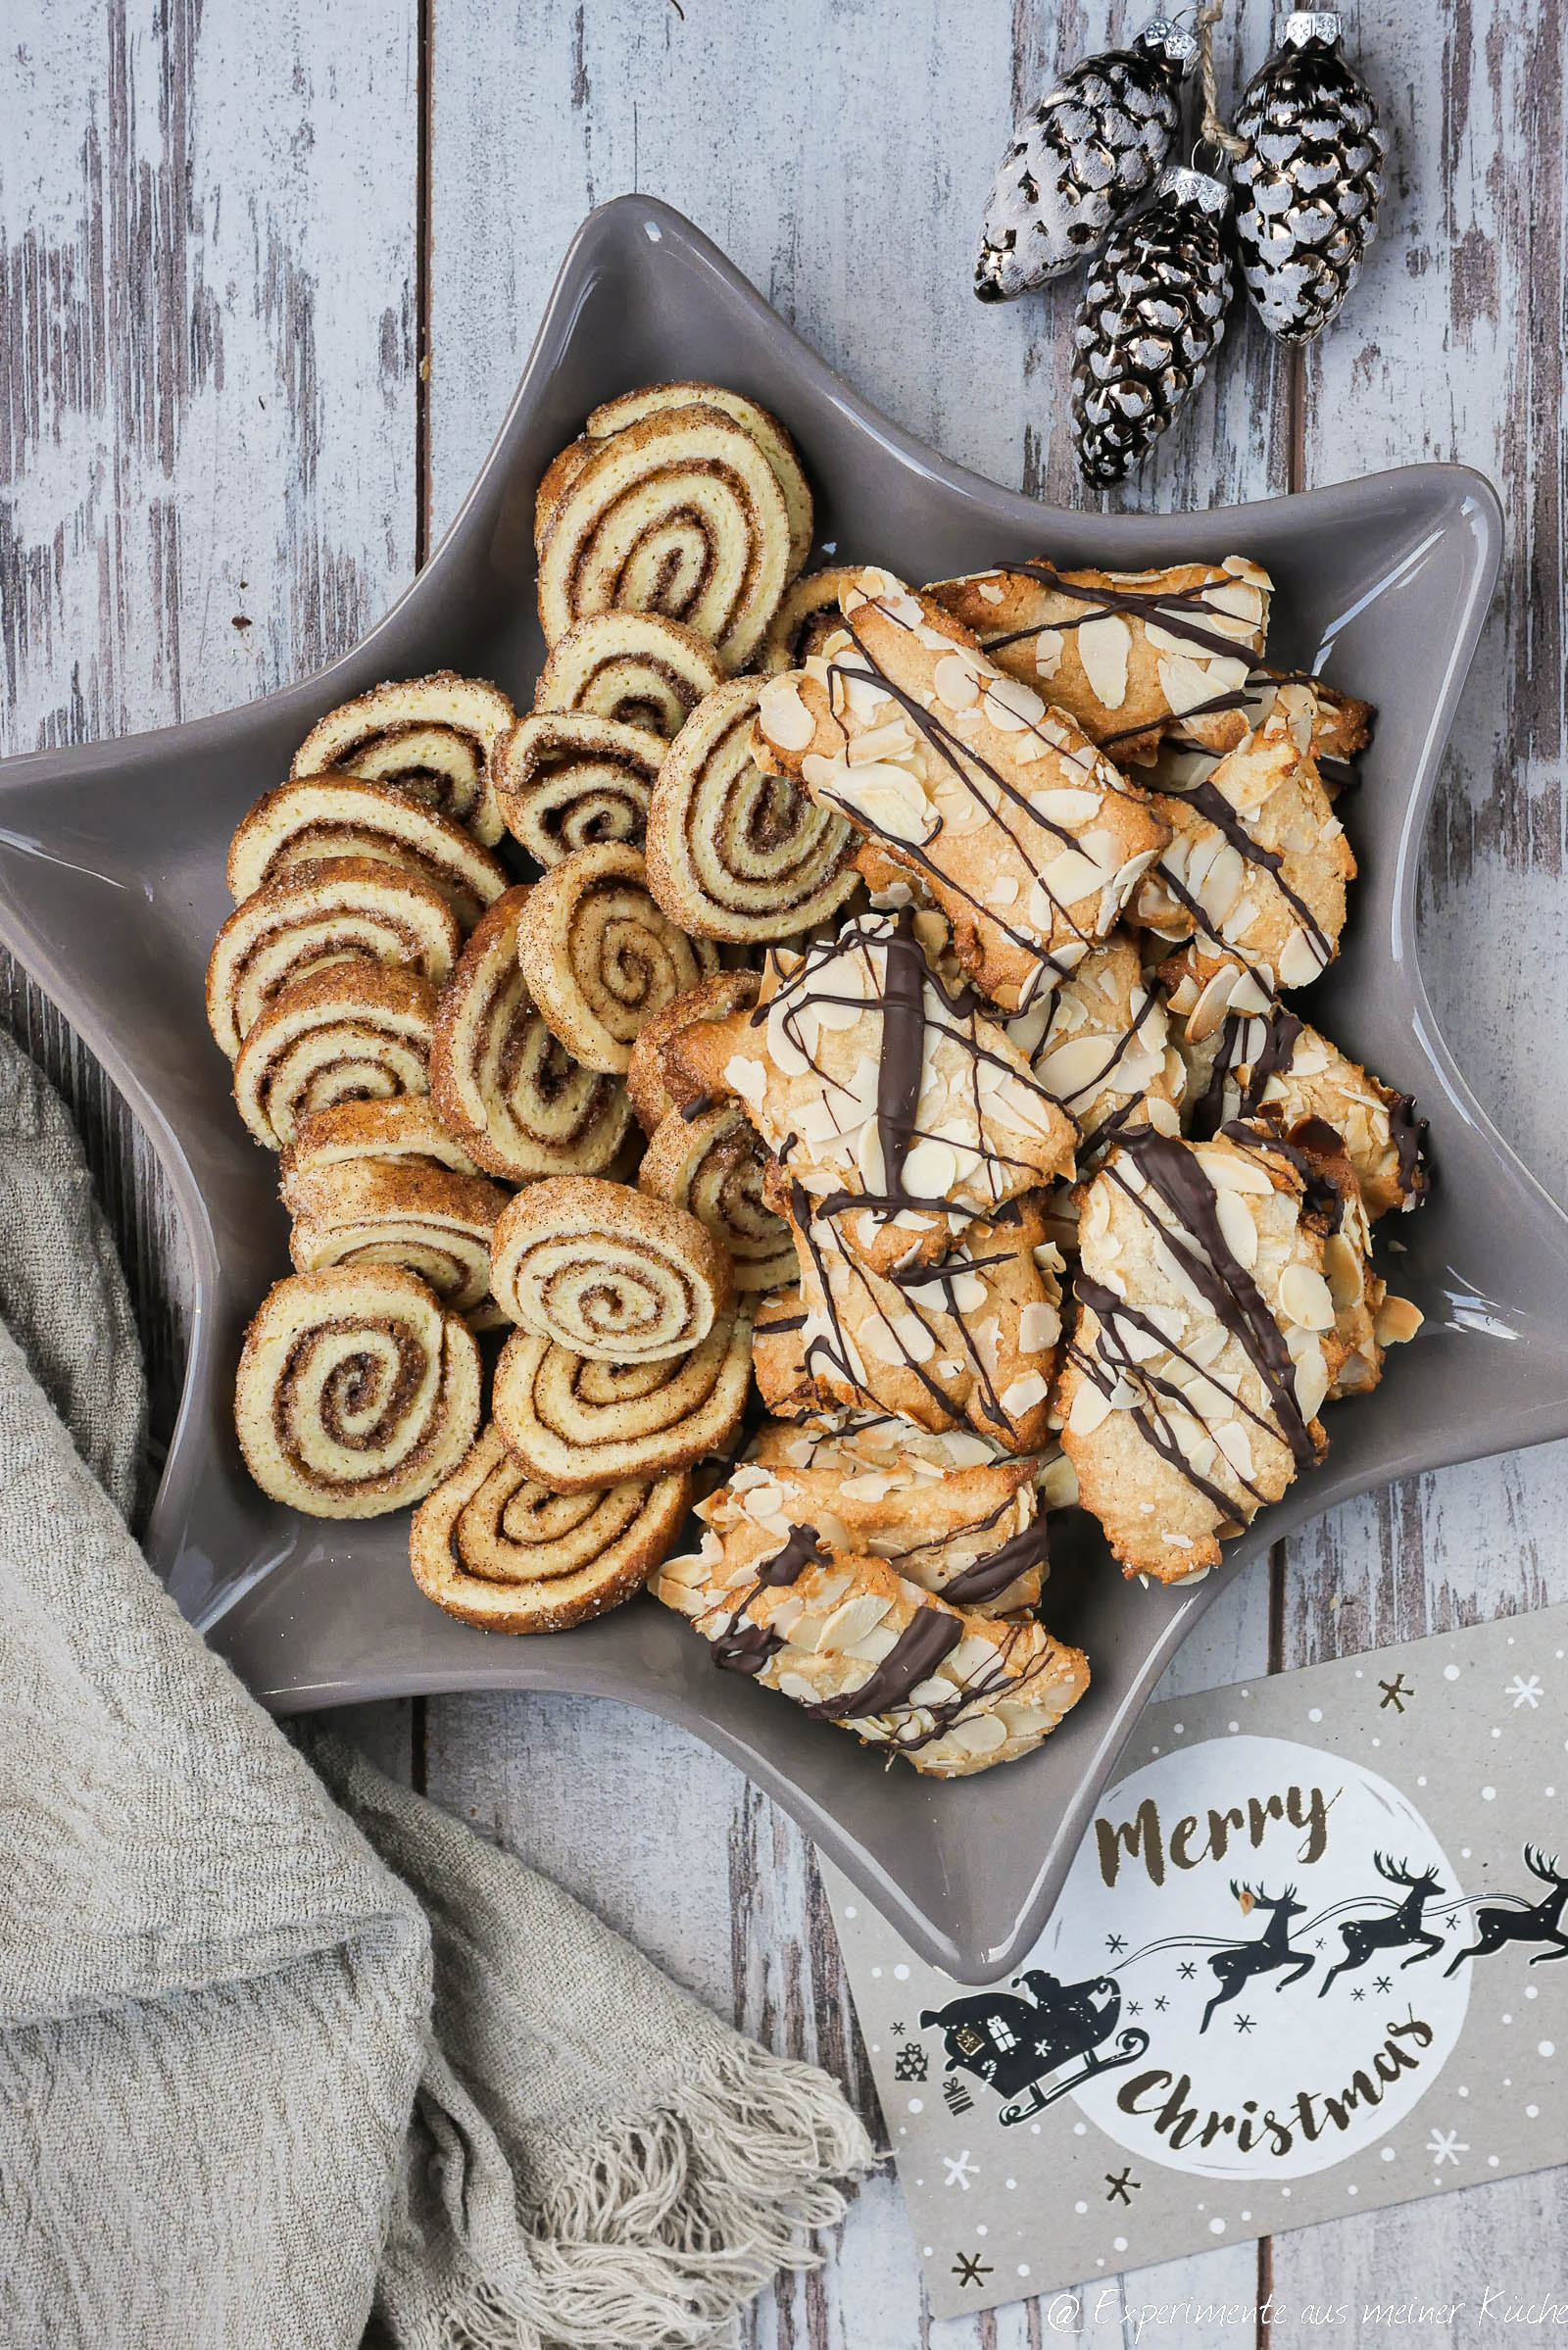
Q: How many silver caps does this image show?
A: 3